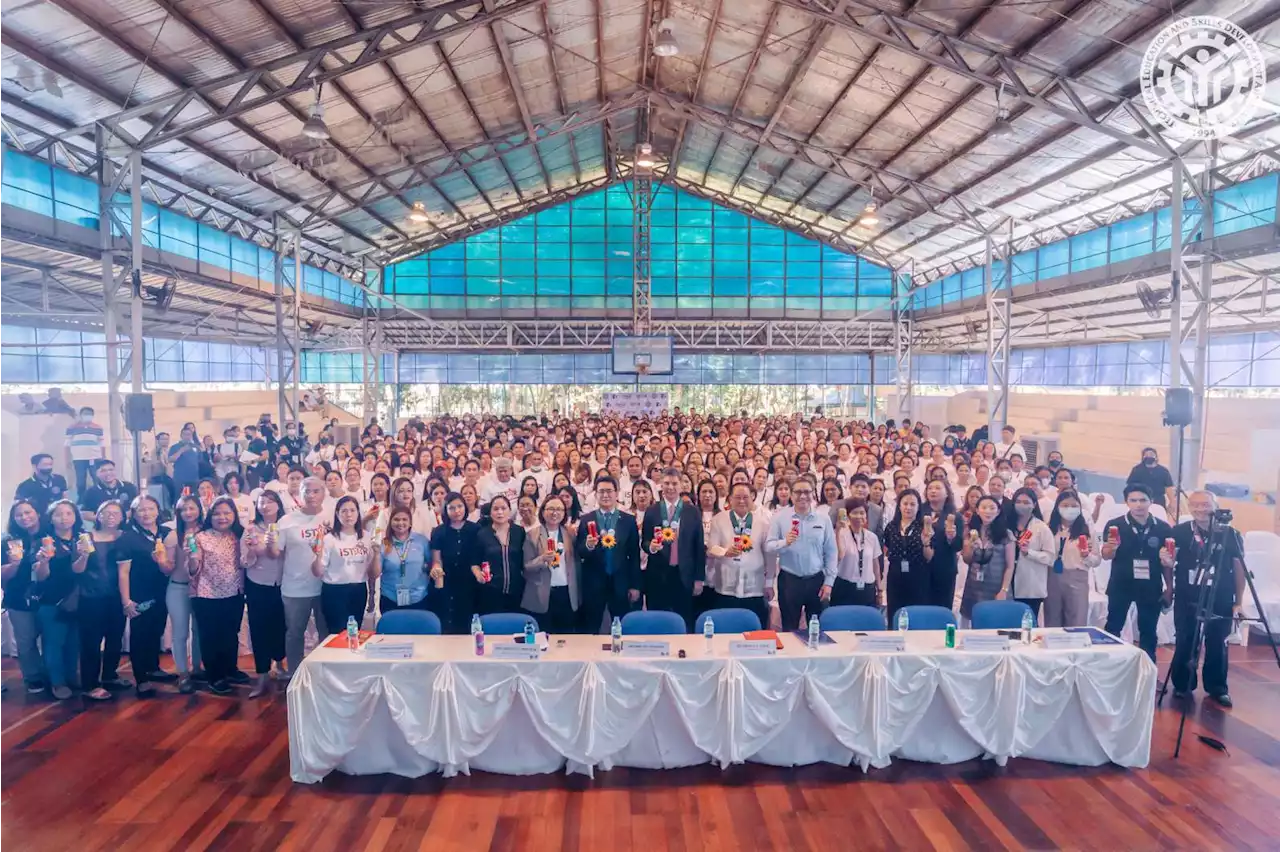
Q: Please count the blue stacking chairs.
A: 7